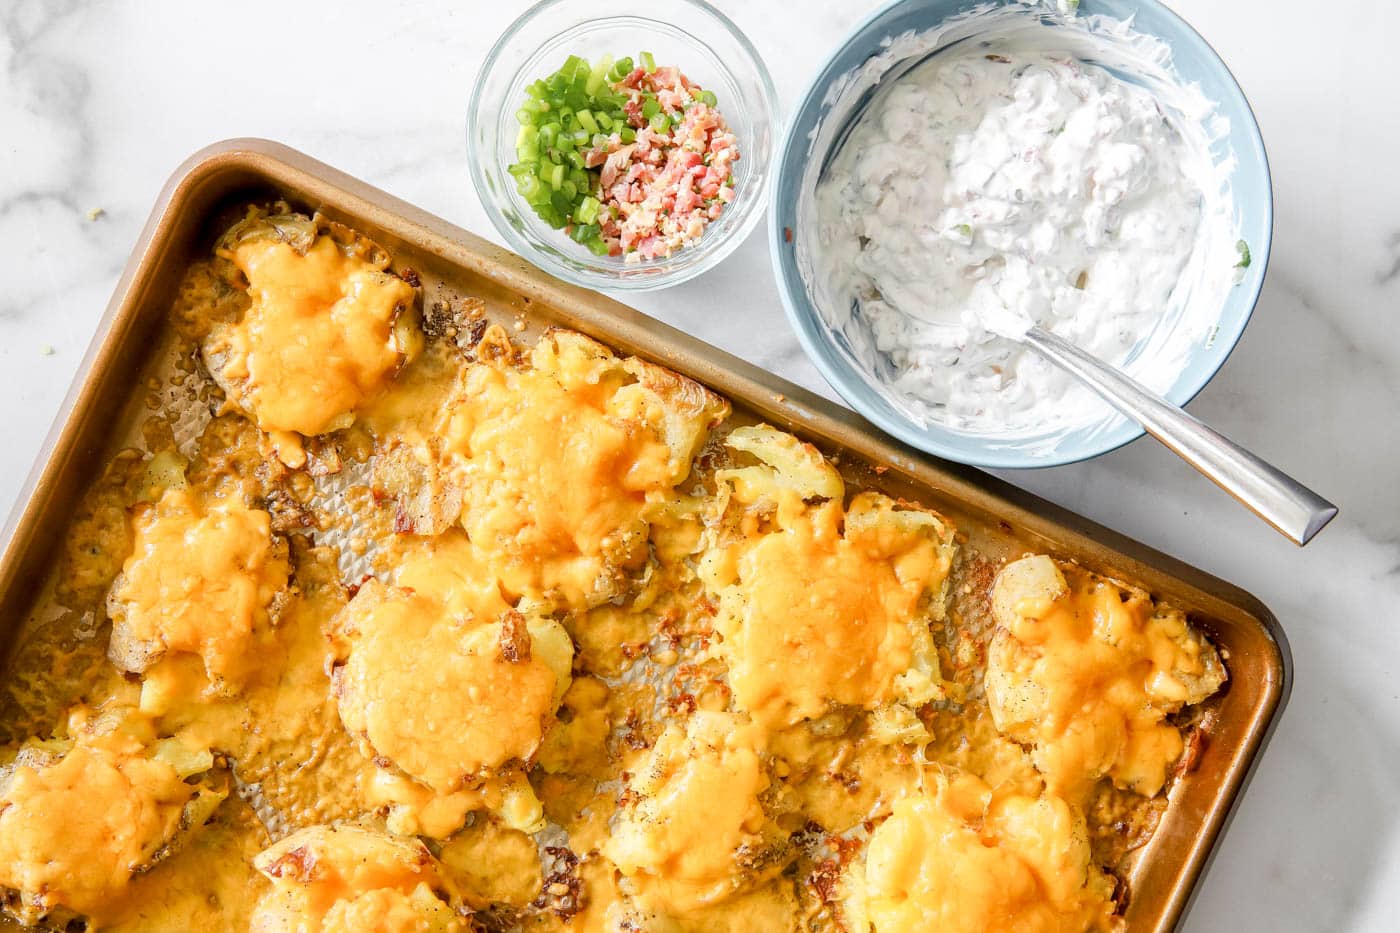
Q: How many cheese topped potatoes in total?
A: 10